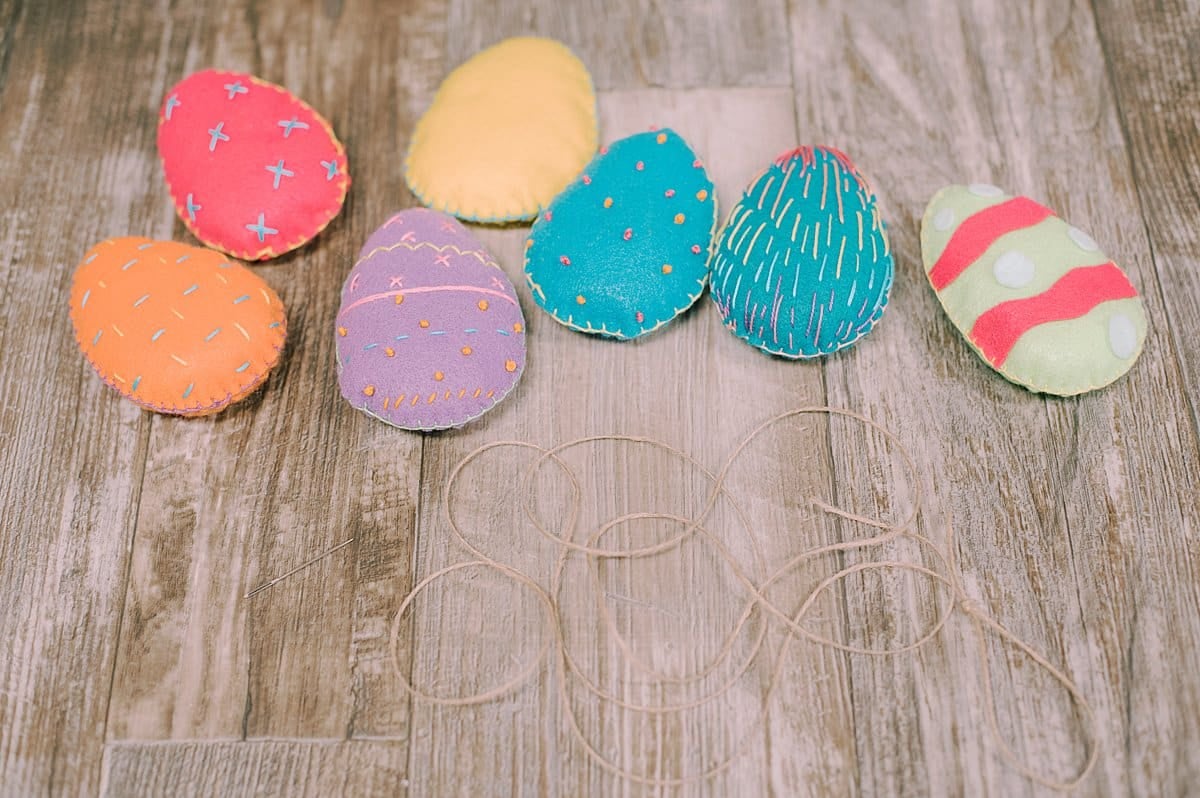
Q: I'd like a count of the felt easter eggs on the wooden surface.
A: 7